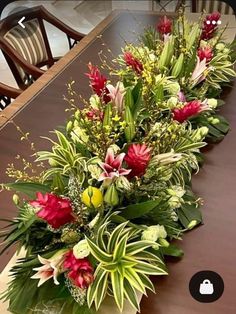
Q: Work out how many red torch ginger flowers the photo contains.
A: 9